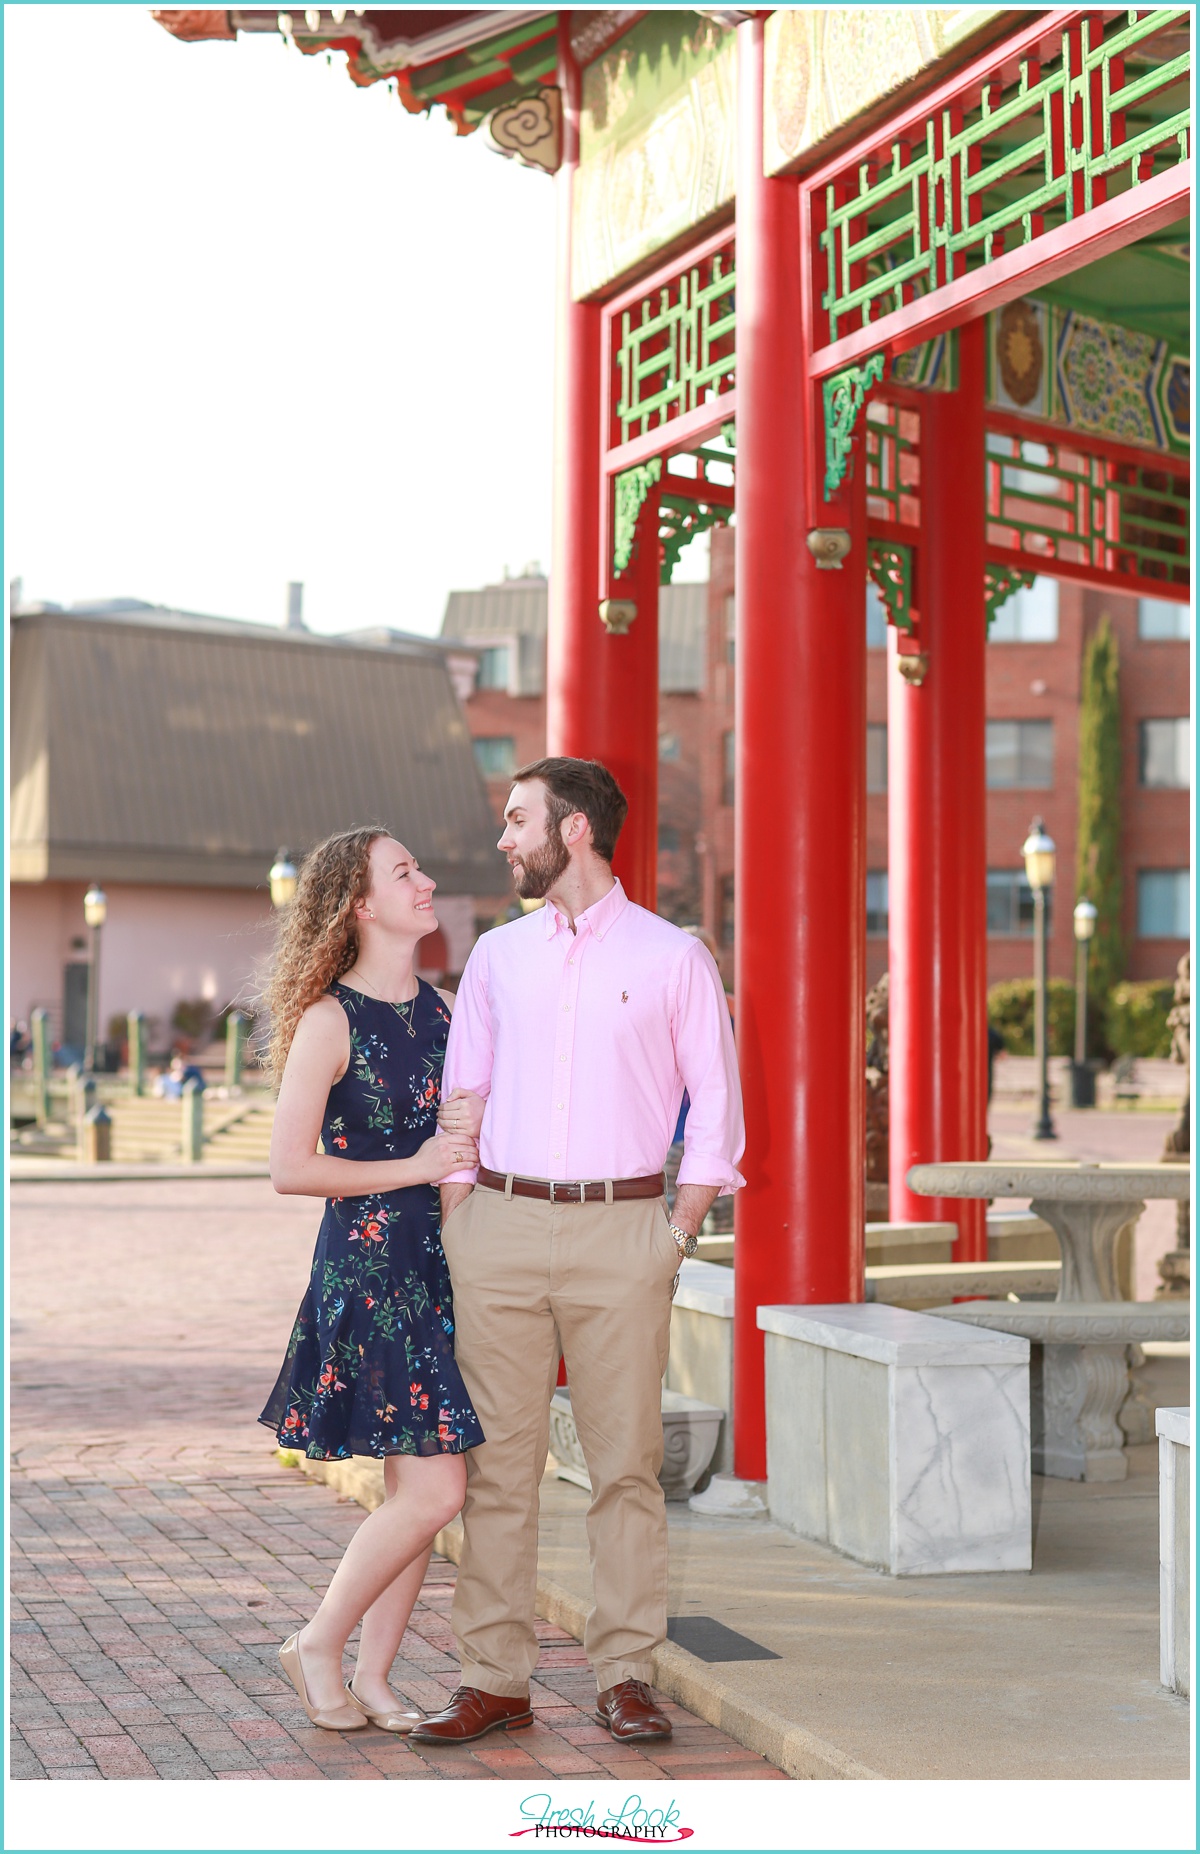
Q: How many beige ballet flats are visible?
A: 2